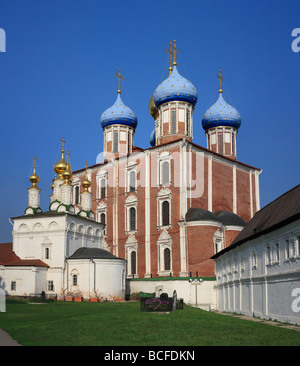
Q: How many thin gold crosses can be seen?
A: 8